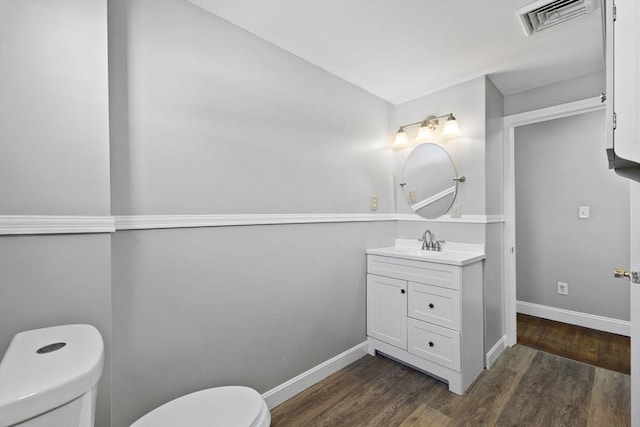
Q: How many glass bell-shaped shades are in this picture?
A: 3